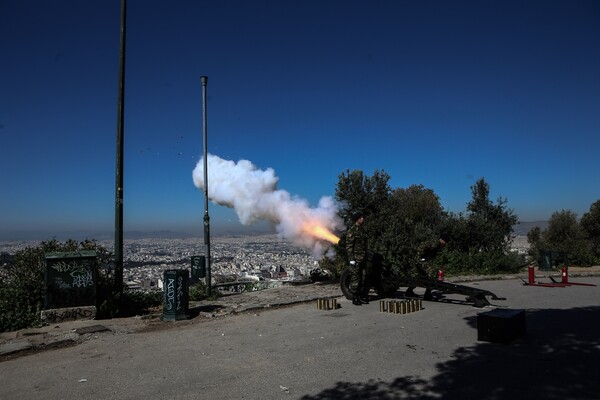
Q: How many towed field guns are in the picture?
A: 1